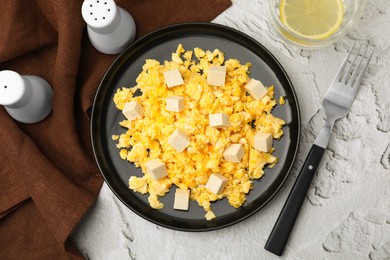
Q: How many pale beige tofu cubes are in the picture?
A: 12